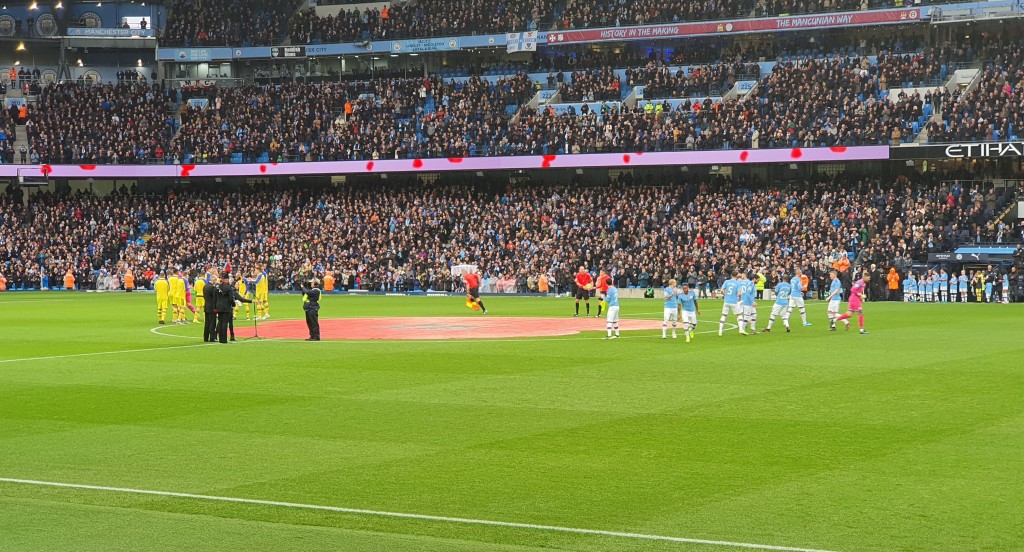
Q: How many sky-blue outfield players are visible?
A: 10